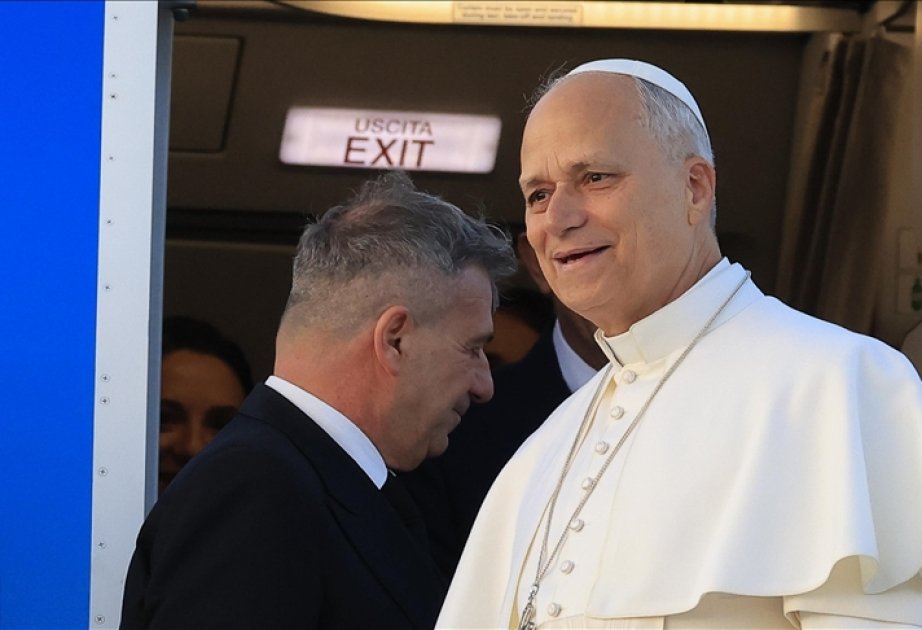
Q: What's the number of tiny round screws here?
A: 11